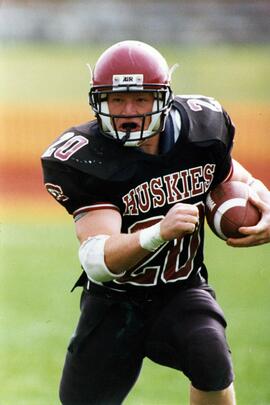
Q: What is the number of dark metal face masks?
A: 1